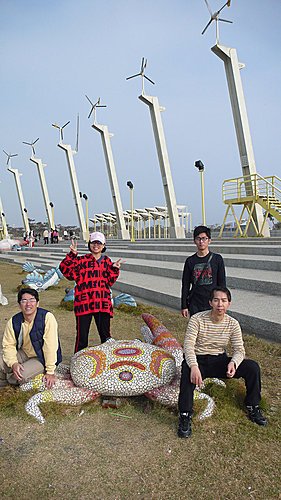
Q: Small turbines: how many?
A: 6